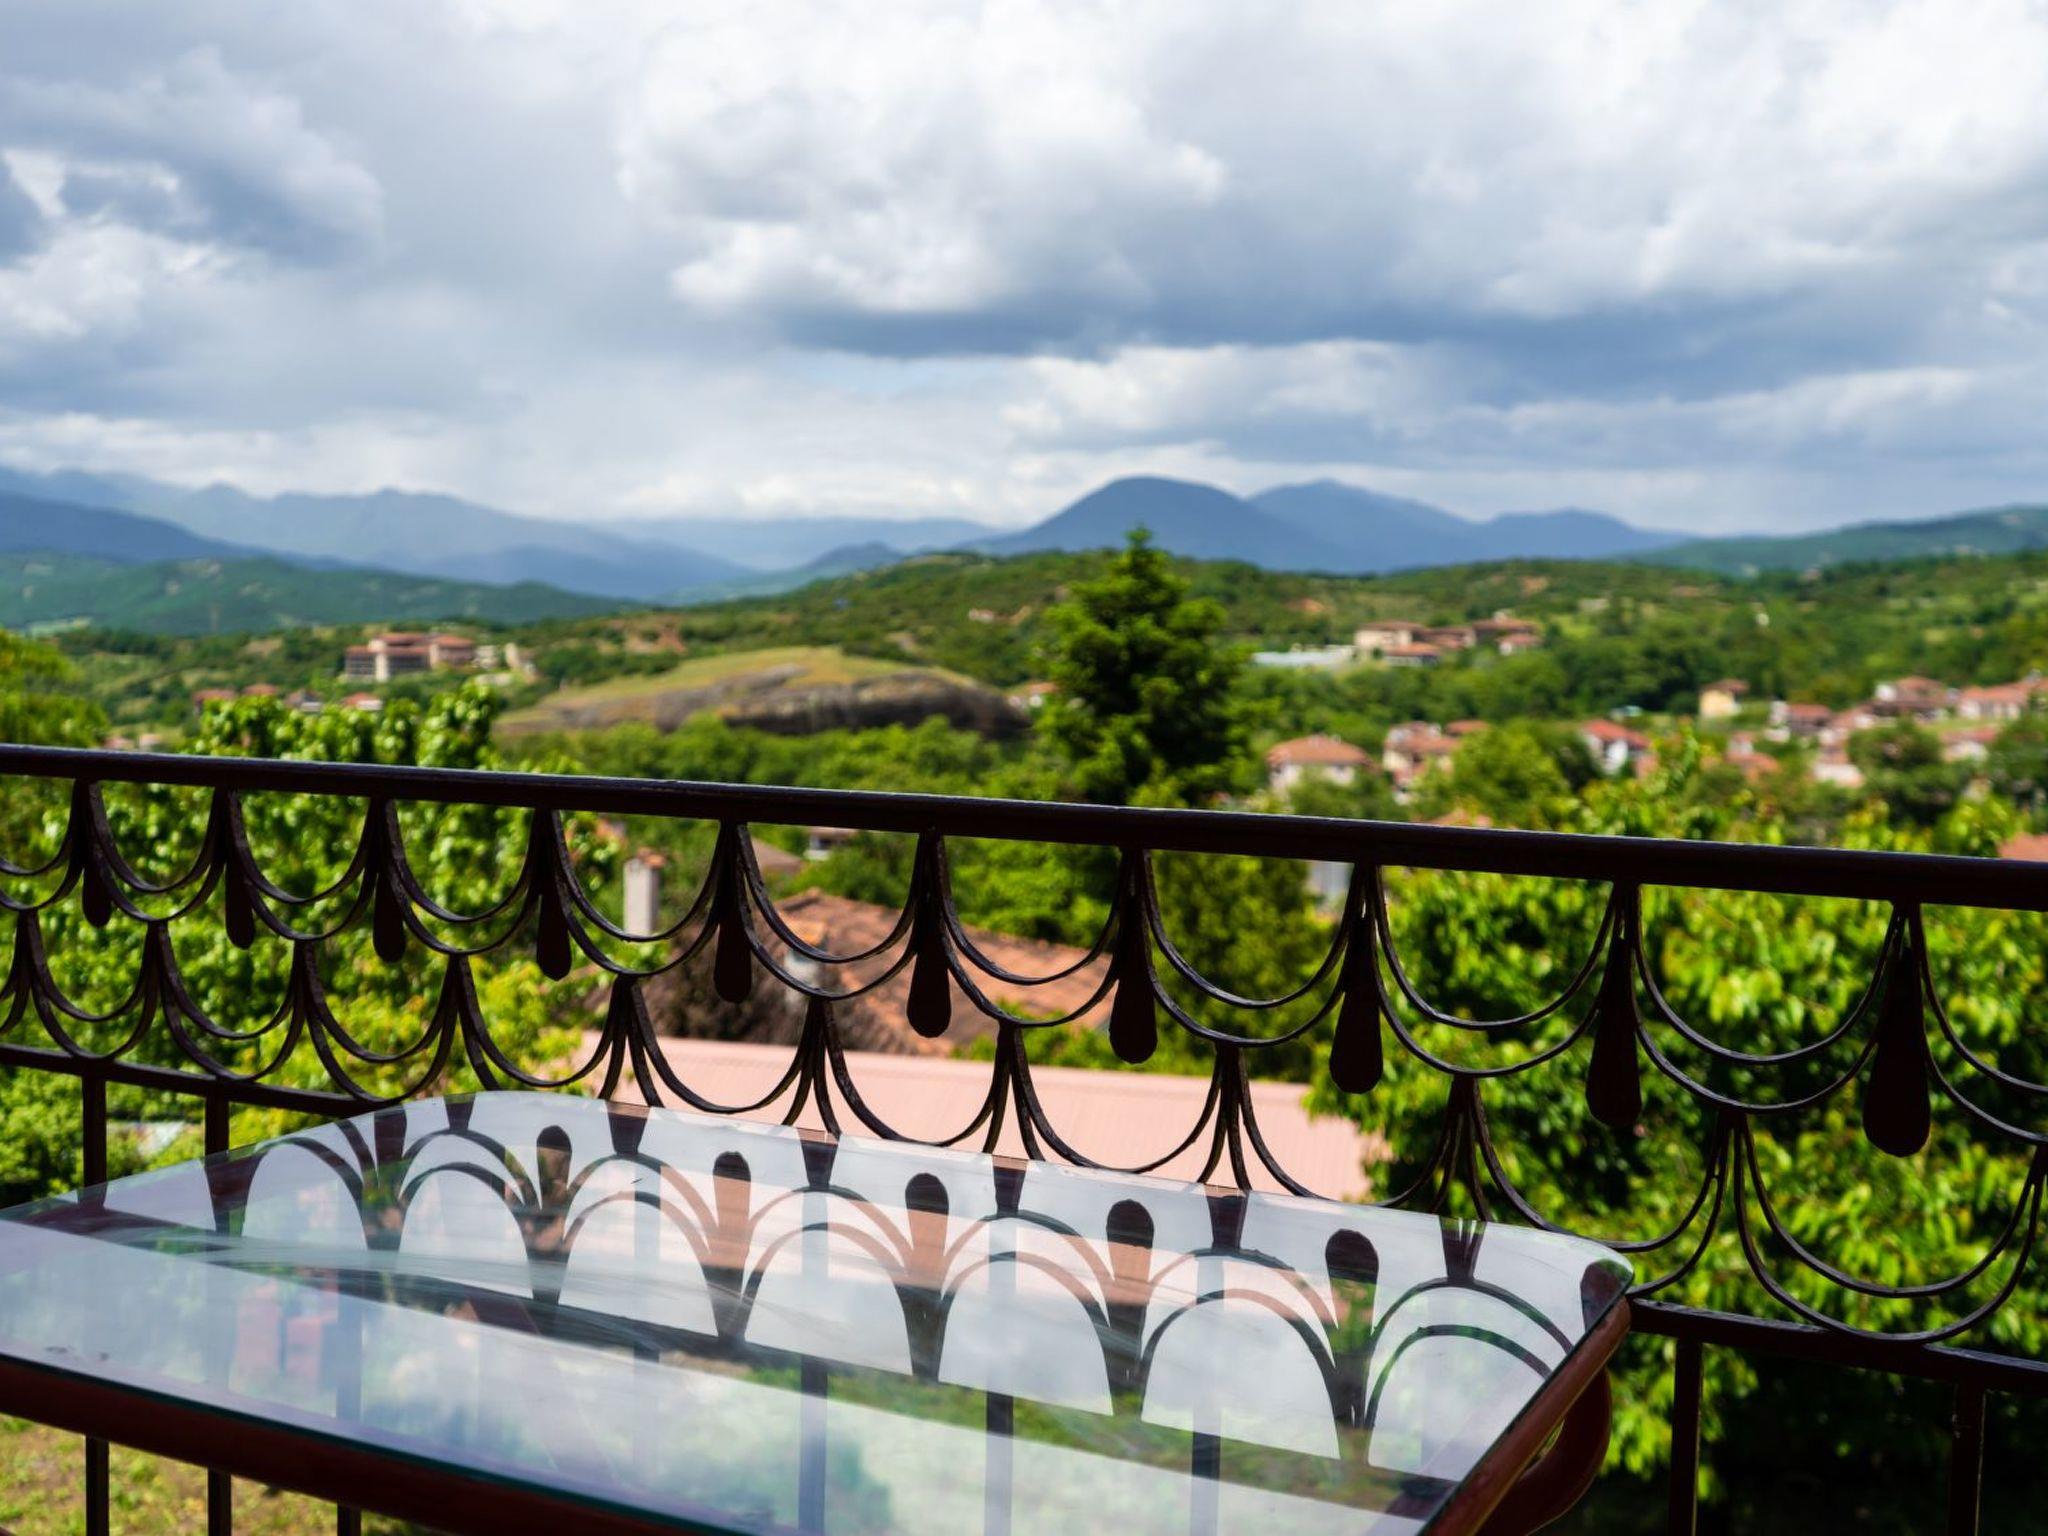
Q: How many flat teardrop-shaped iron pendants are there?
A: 10